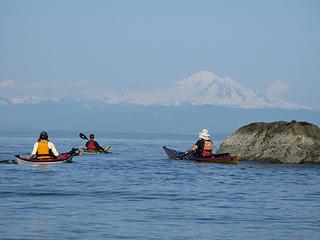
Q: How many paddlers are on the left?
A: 2